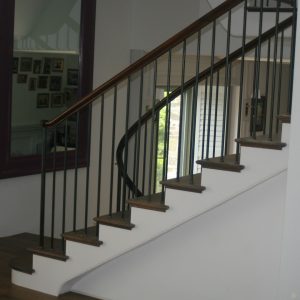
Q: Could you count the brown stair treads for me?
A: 9